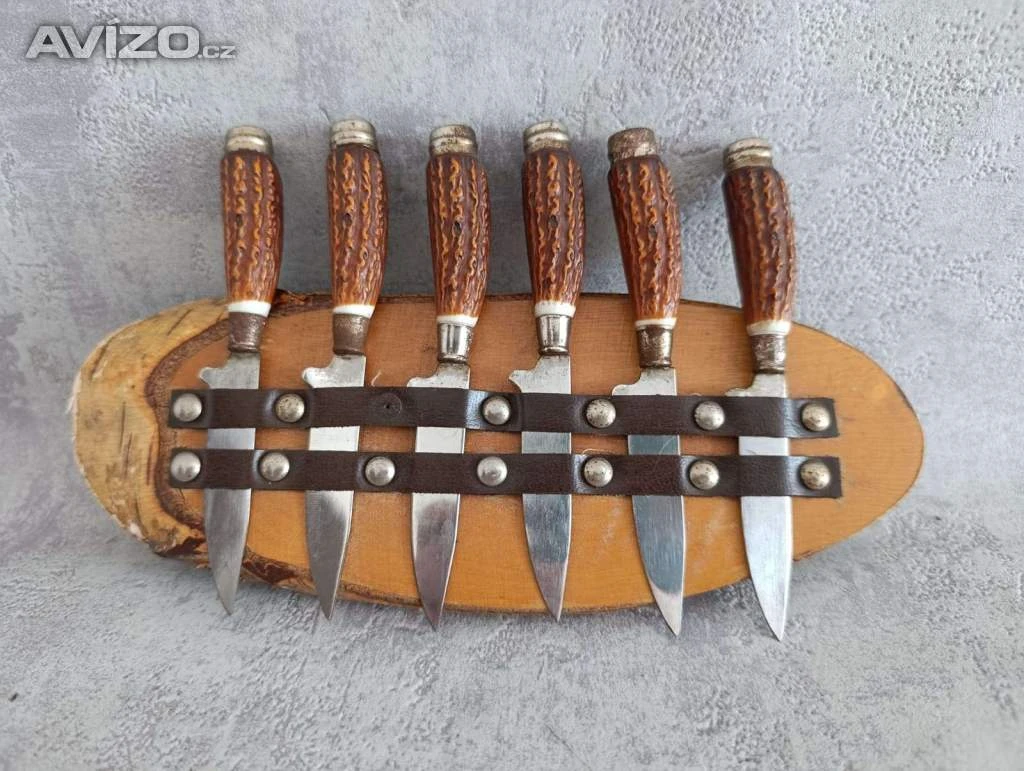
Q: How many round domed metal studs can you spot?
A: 13